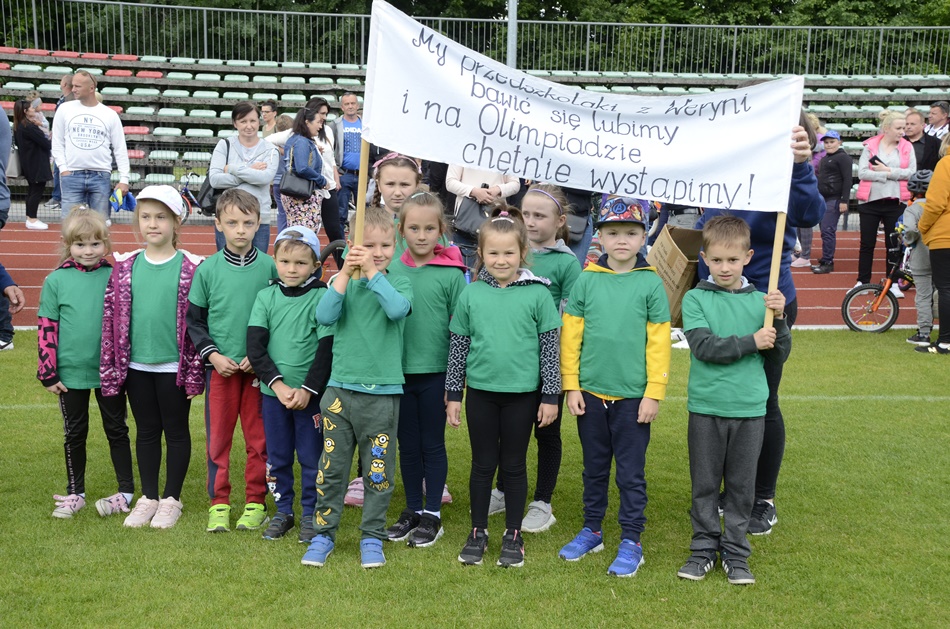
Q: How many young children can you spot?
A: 11